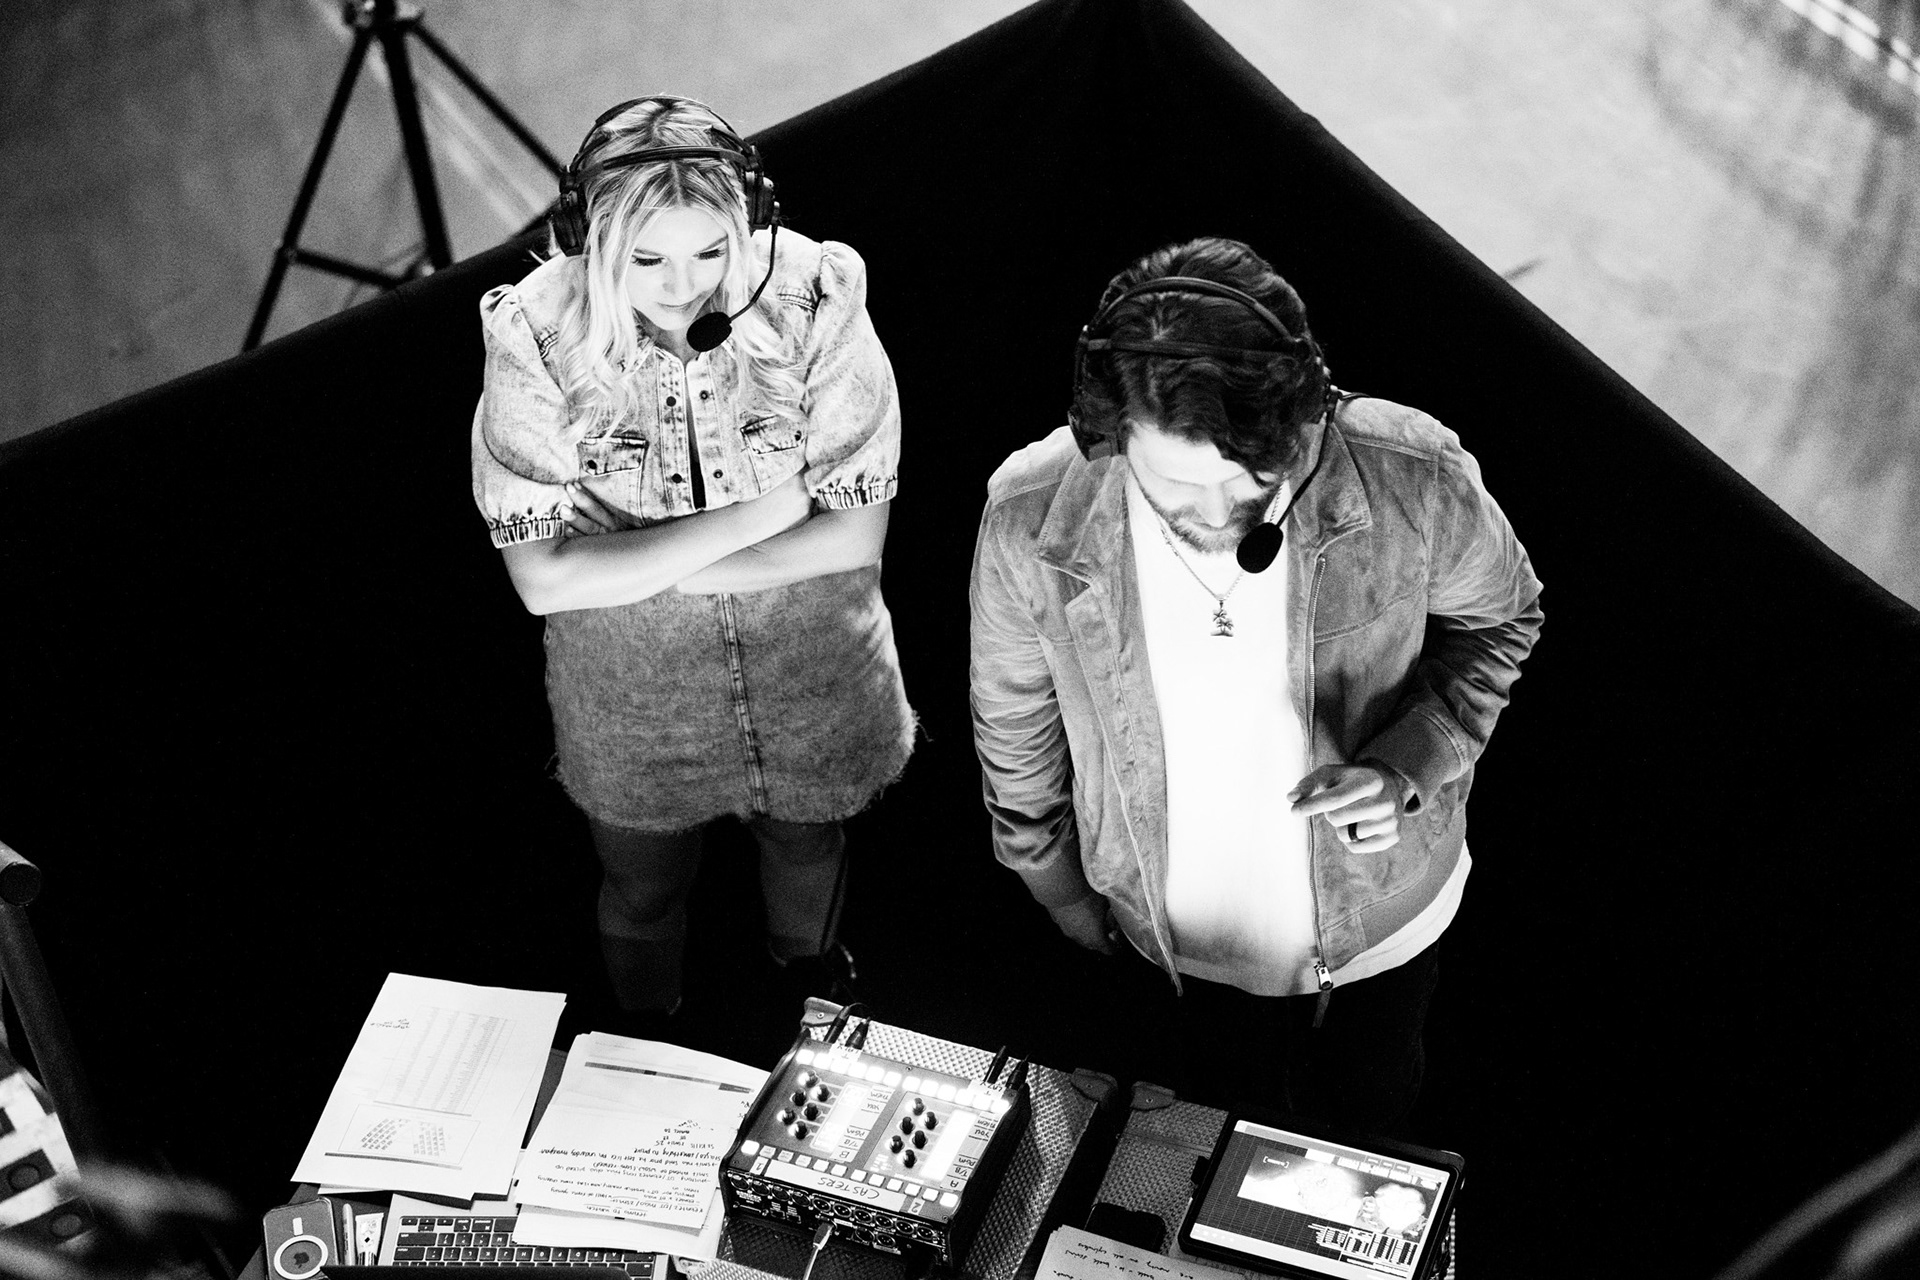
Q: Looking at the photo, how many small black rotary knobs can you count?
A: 12